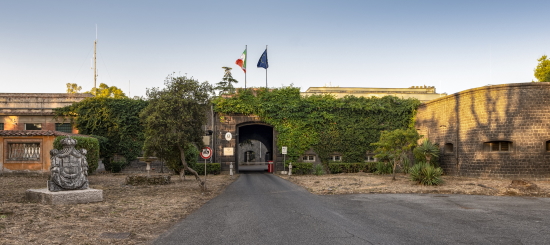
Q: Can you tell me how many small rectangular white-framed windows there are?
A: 3